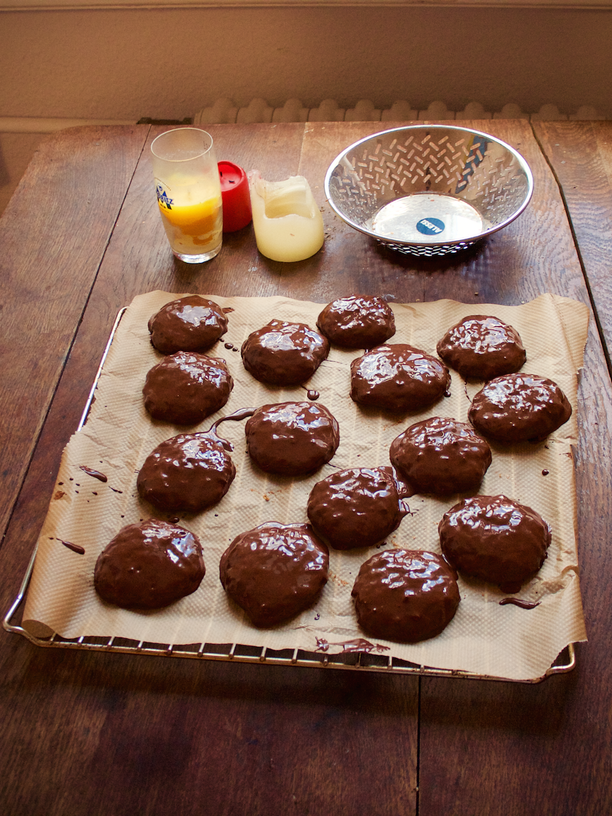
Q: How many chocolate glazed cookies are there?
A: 15